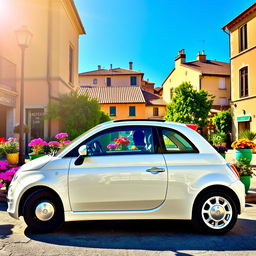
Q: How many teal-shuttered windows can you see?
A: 3